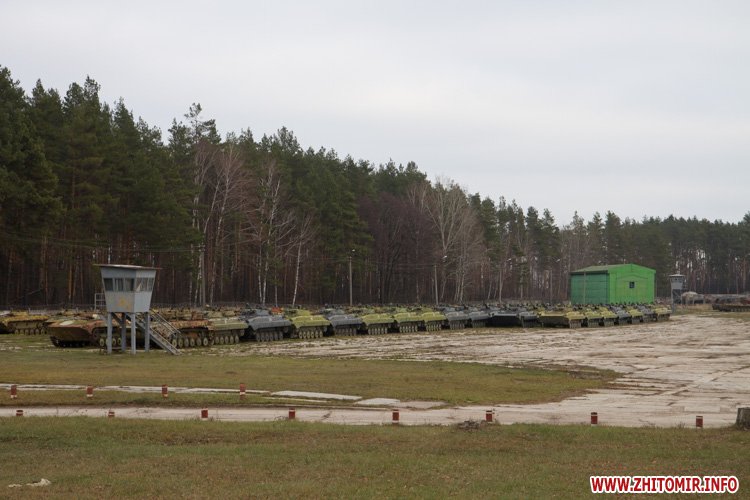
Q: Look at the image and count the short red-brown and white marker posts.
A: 12